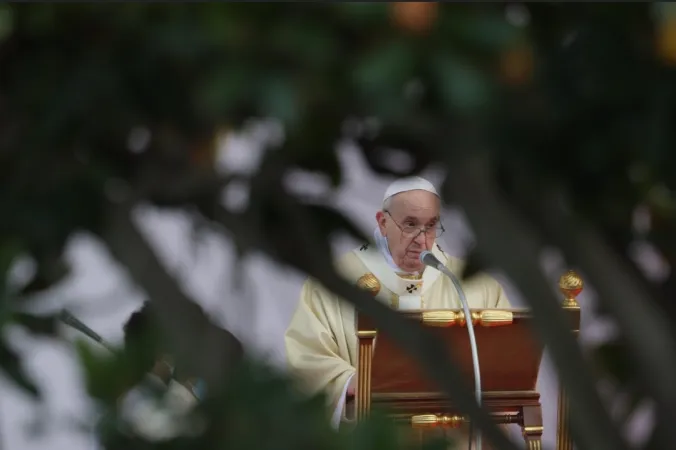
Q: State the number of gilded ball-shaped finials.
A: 2